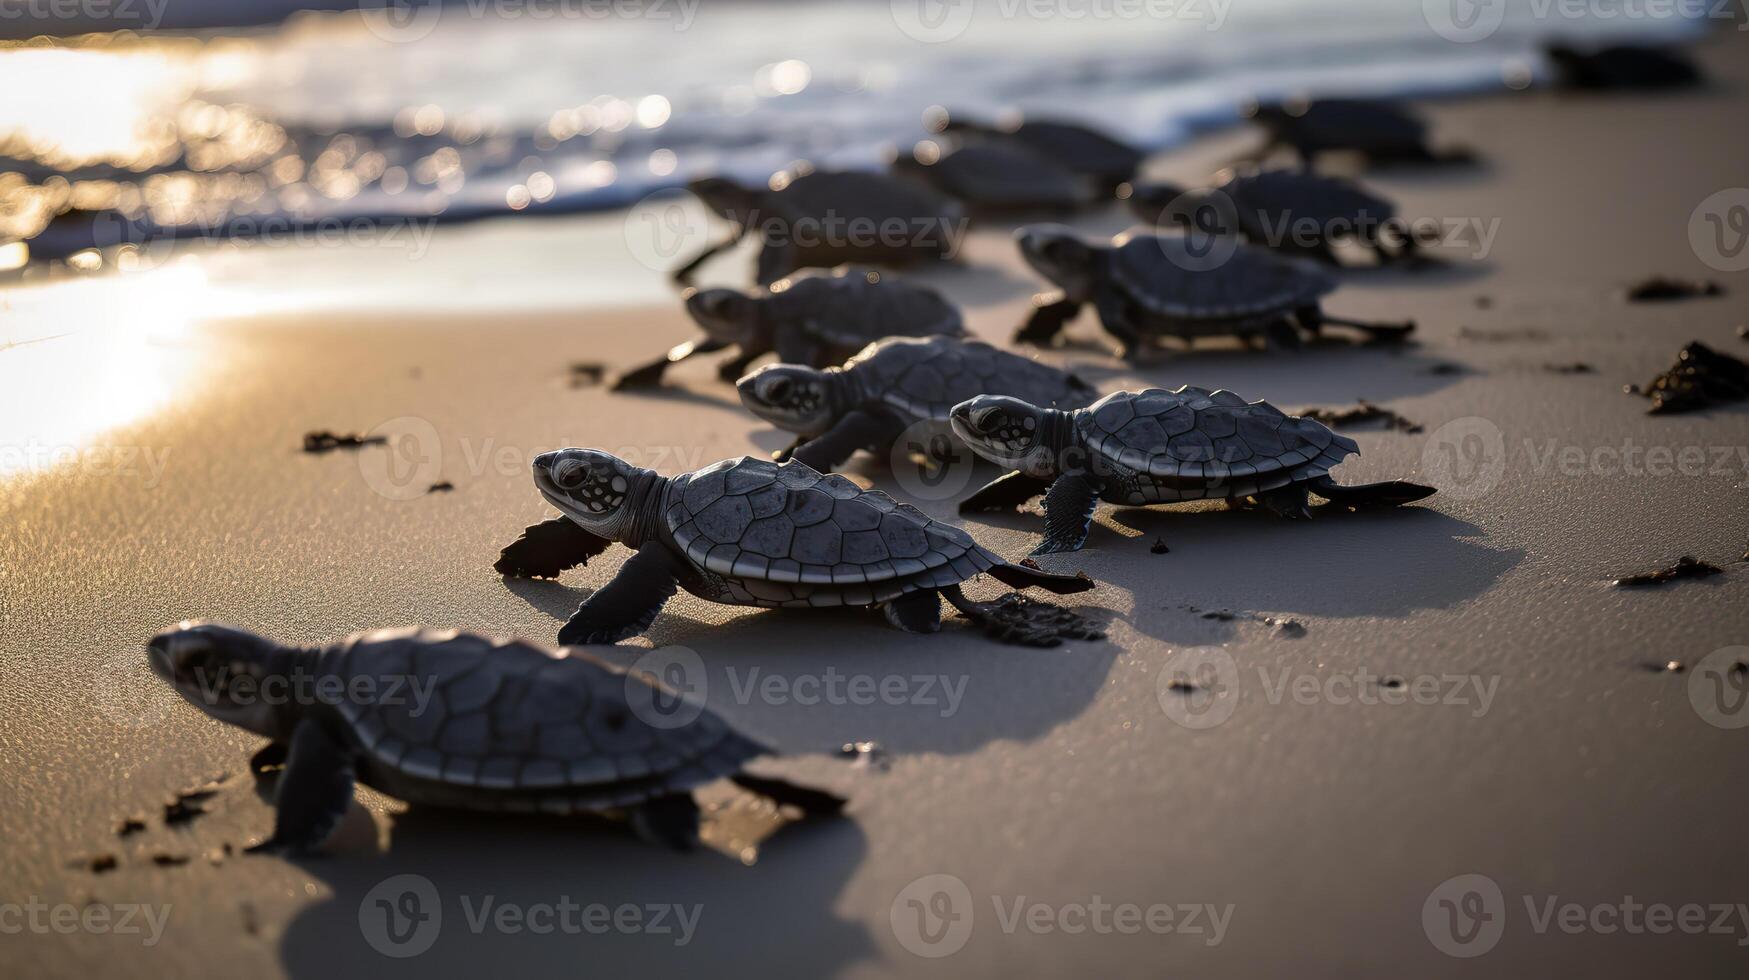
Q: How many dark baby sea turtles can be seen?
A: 12